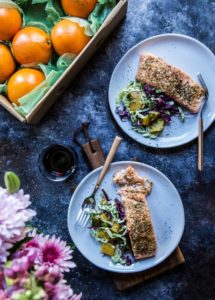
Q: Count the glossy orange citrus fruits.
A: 6